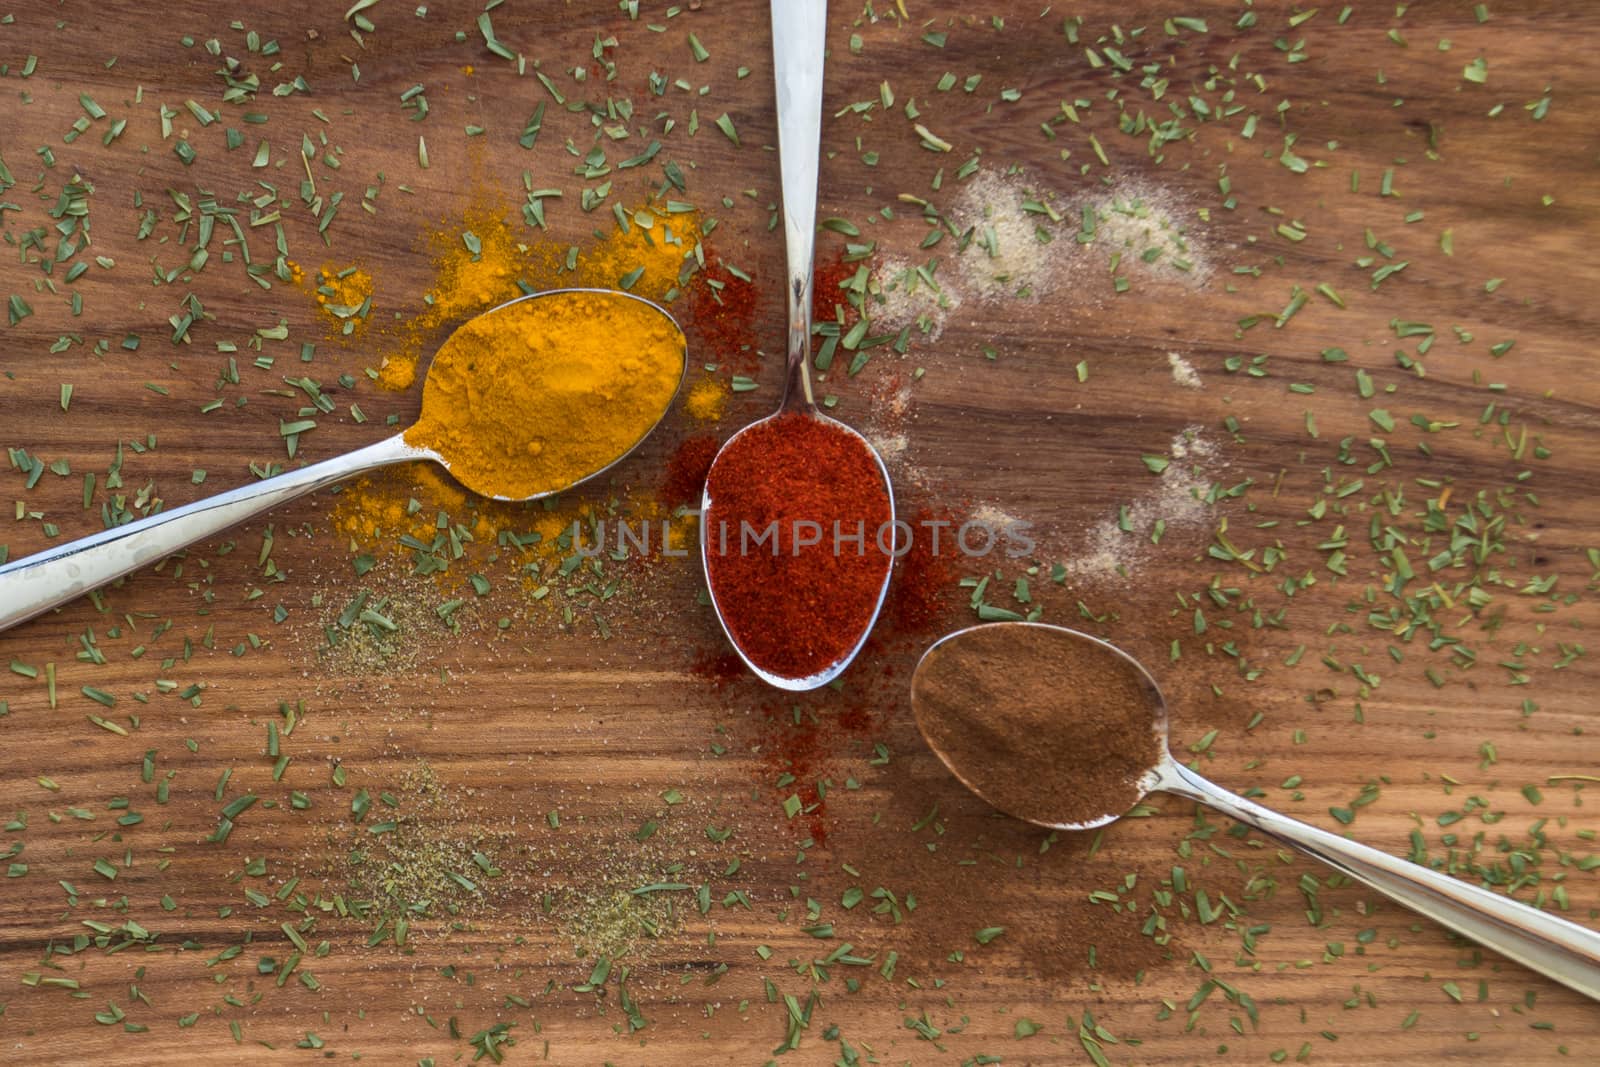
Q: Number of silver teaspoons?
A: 3